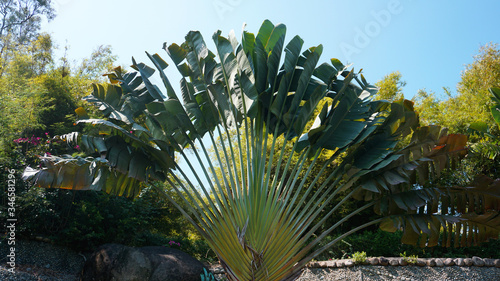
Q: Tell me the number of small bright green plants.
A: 2